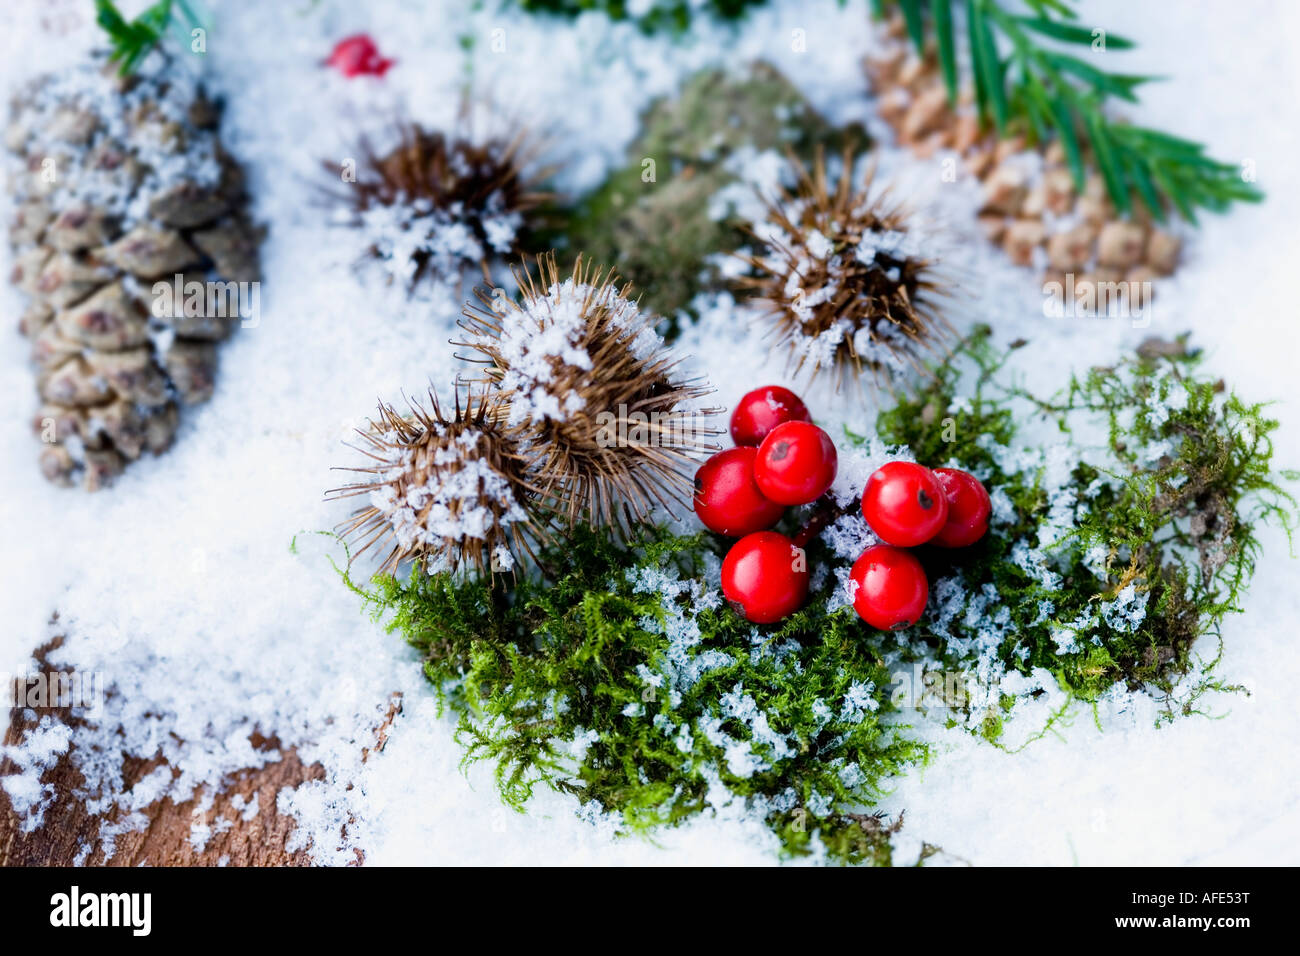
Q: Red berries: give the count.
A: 7